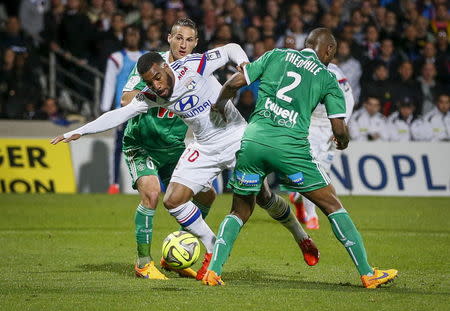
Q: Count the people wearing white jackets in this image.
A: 3